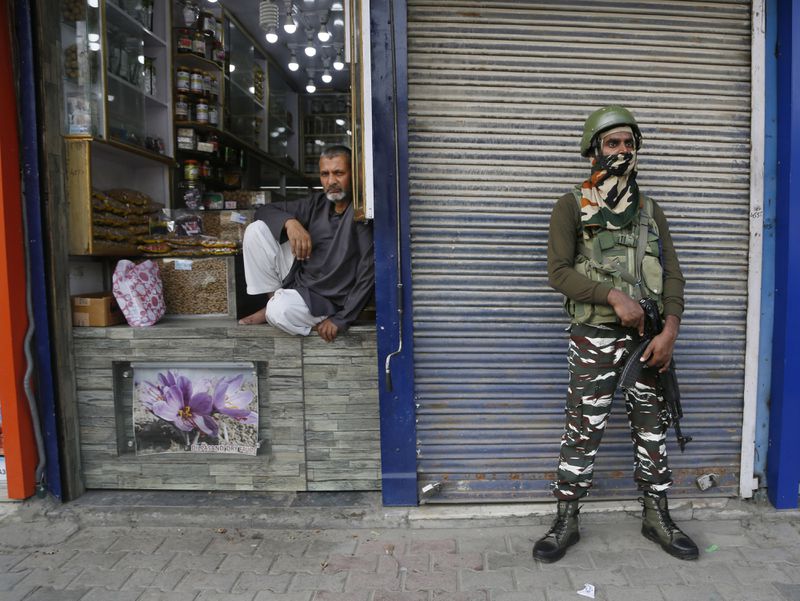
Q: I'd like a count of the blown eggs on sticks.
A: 0